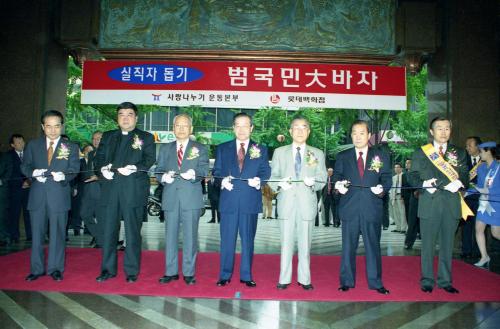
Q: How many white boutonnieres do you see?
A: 7